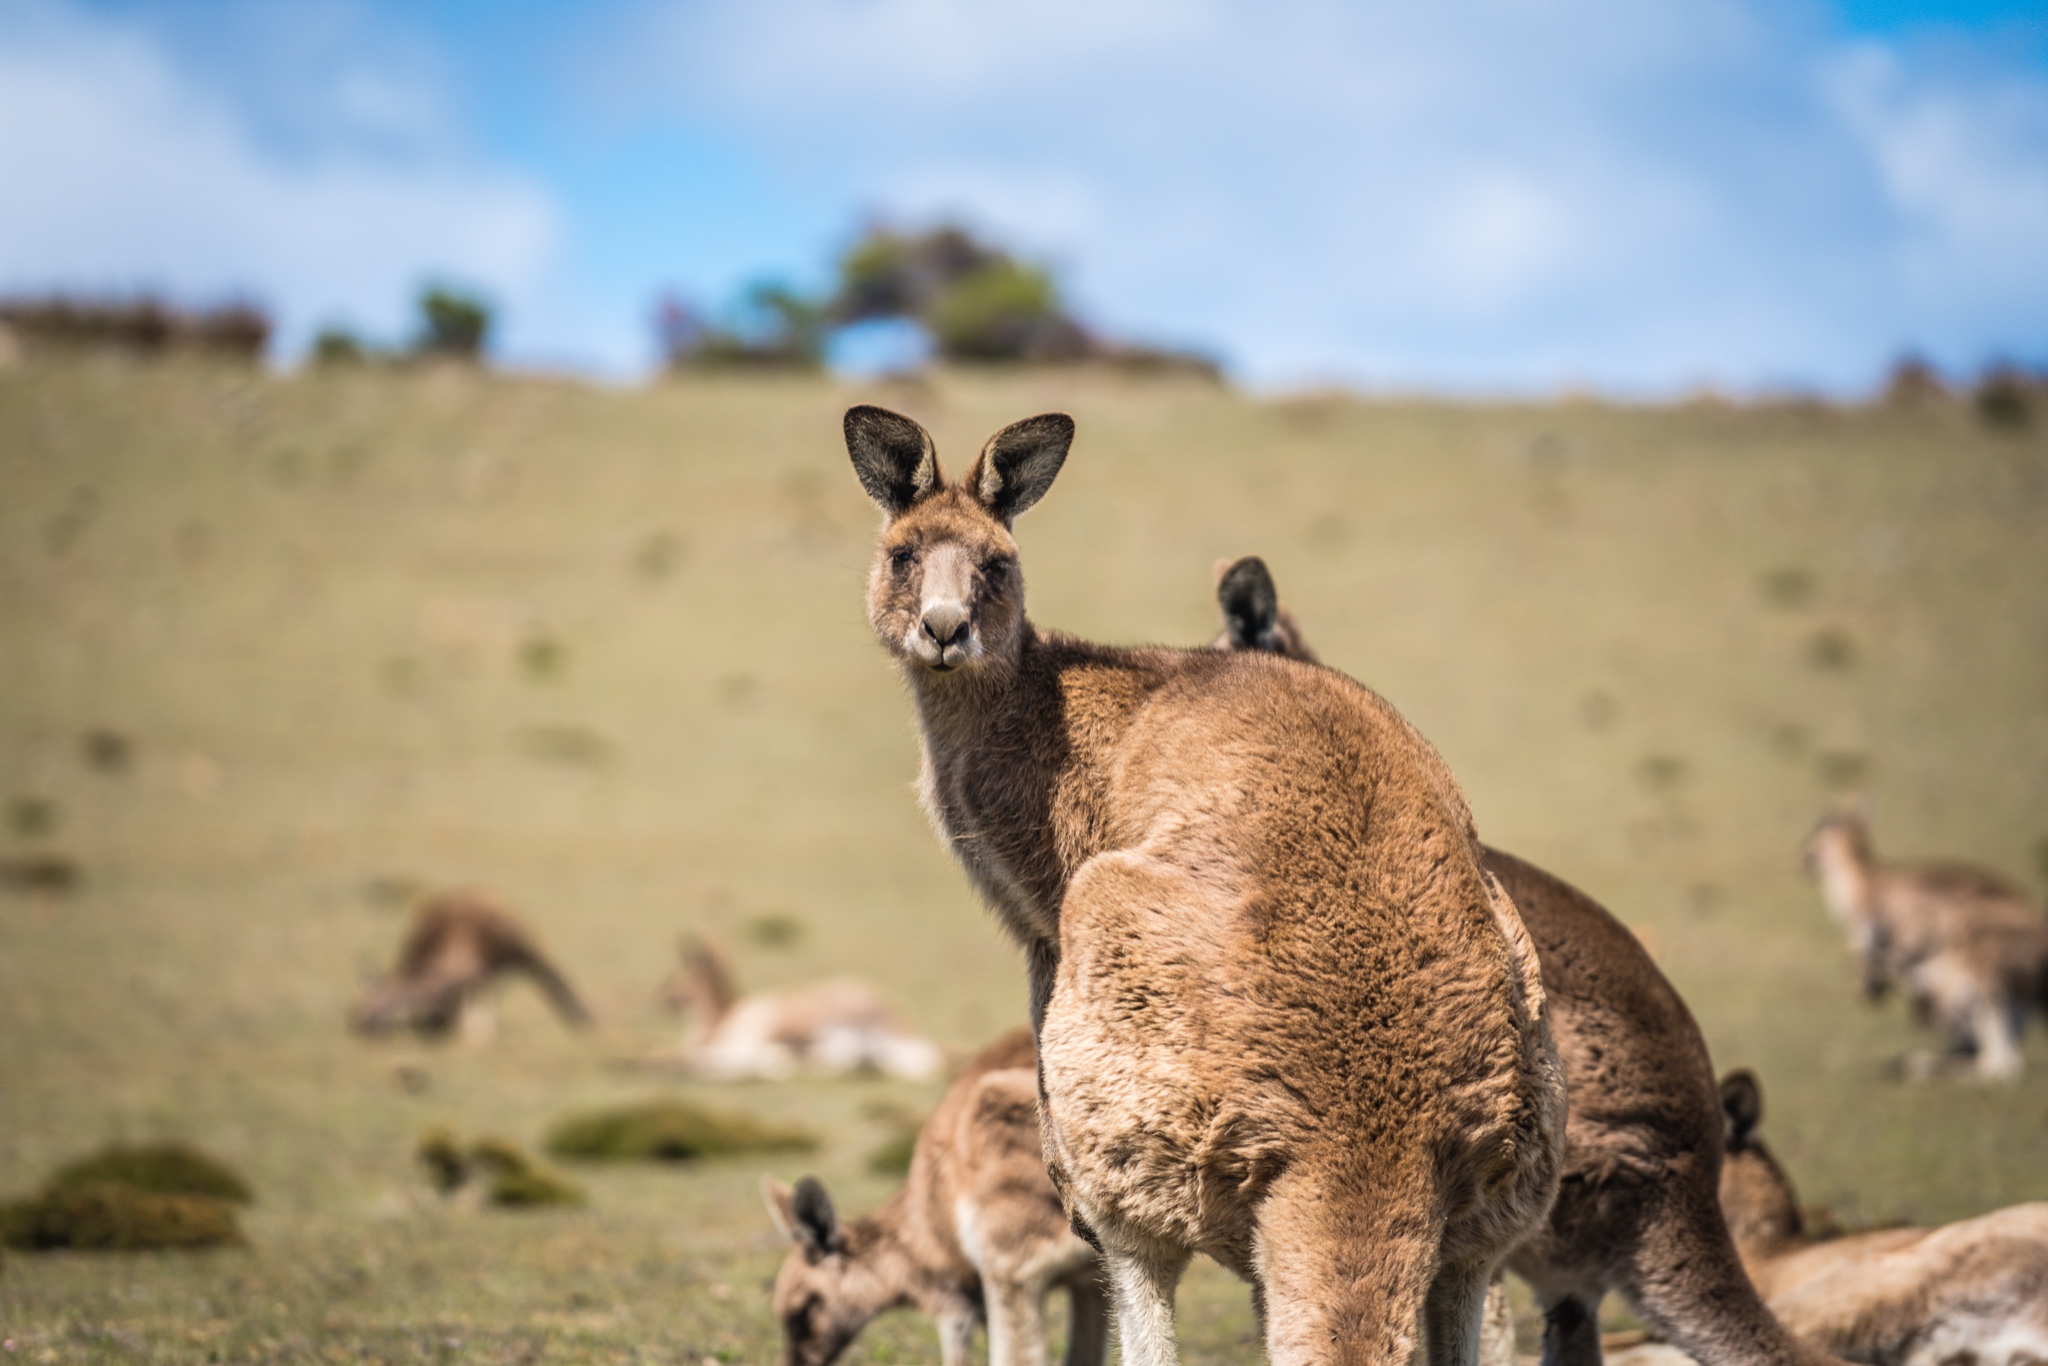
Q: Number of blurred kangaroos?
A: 3